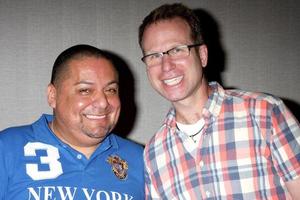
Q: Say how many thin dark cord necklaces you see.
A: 1